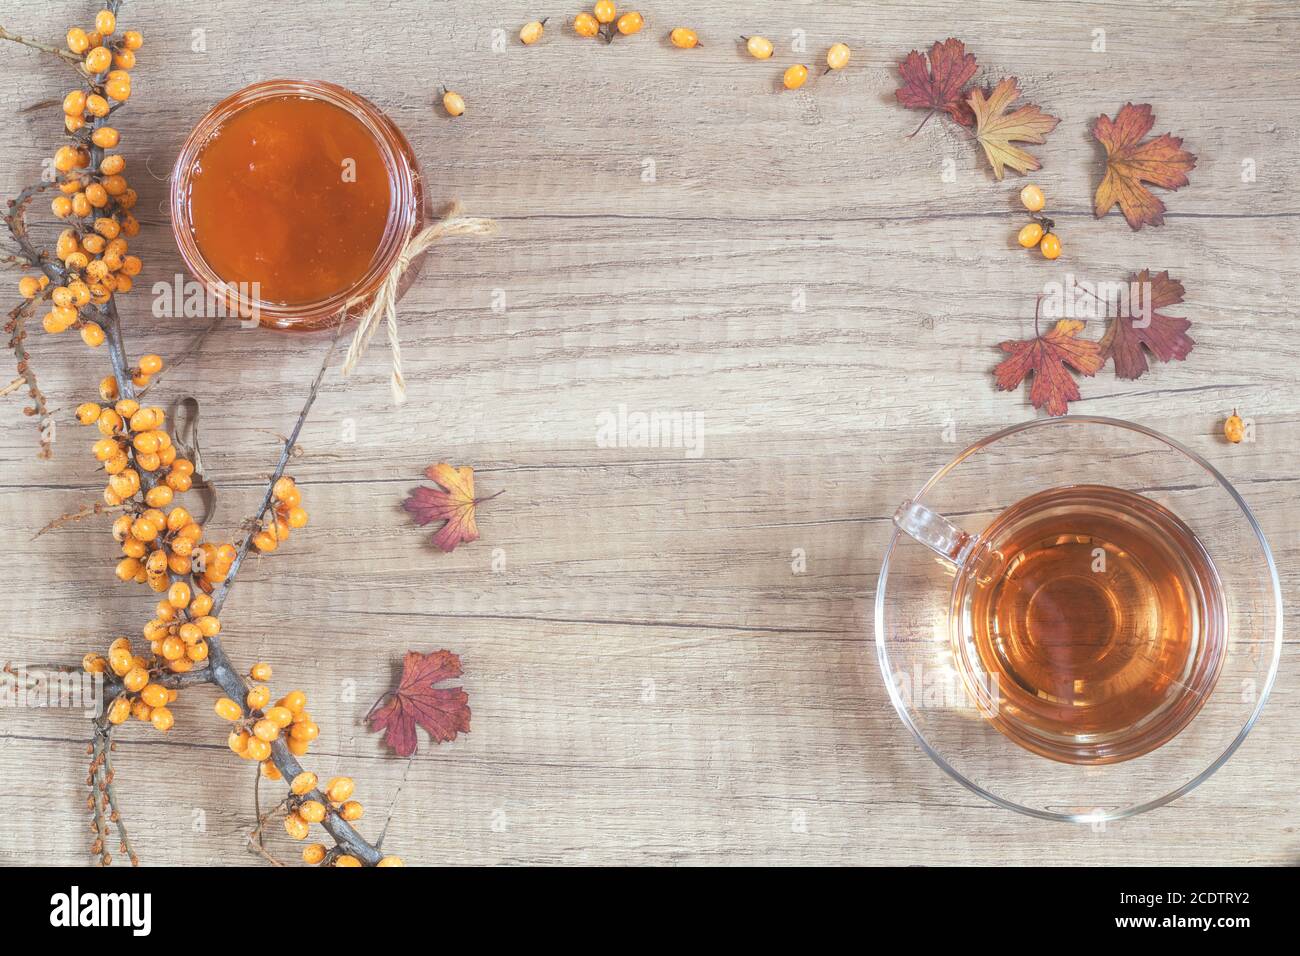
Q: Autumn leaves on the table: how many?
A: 7